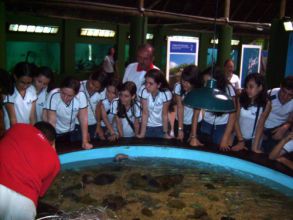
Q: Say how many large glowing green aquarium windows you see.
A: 2